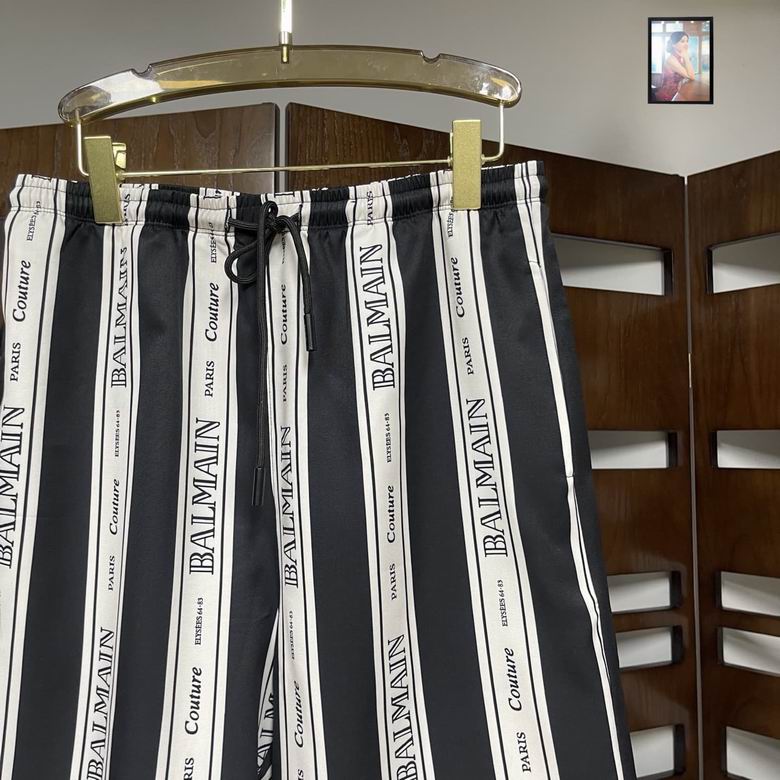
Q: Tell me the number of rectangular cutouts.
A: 10